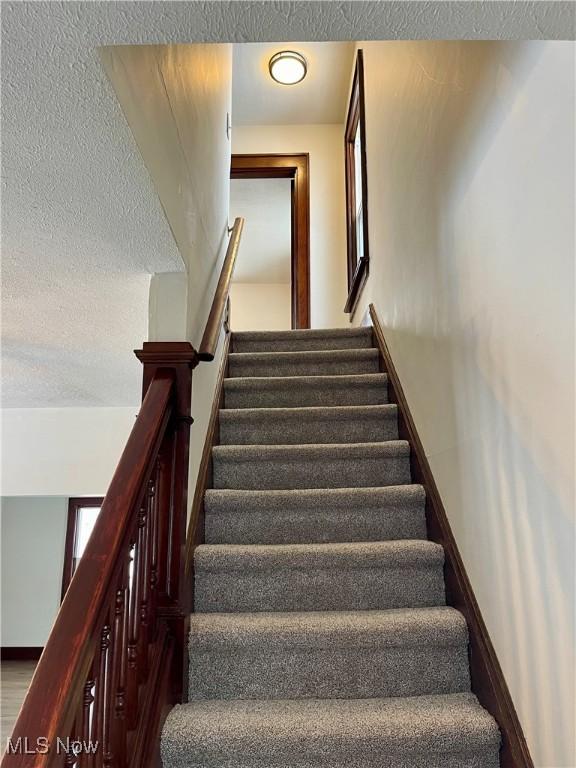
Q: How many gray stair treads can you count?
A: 9